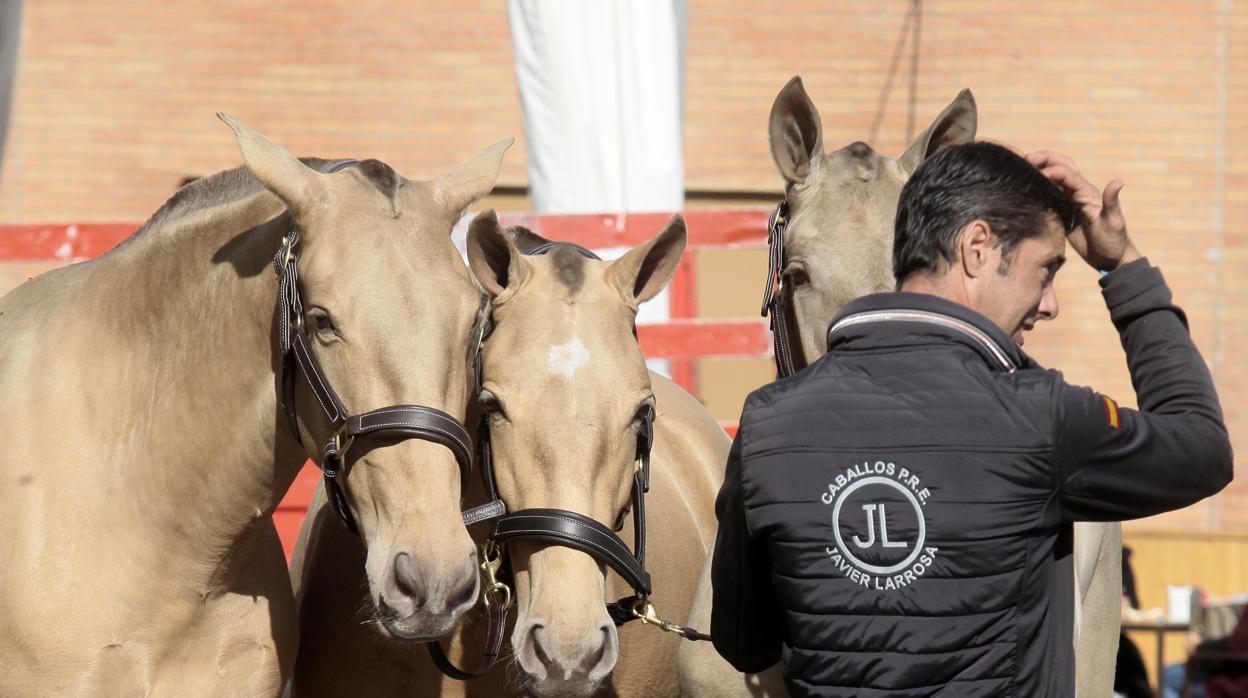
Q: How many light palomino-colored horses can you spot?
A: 3